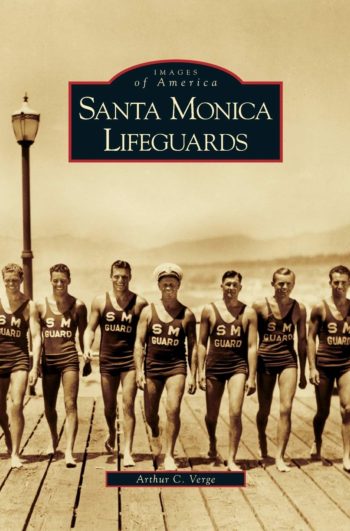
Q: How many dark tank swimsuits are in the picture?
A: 7